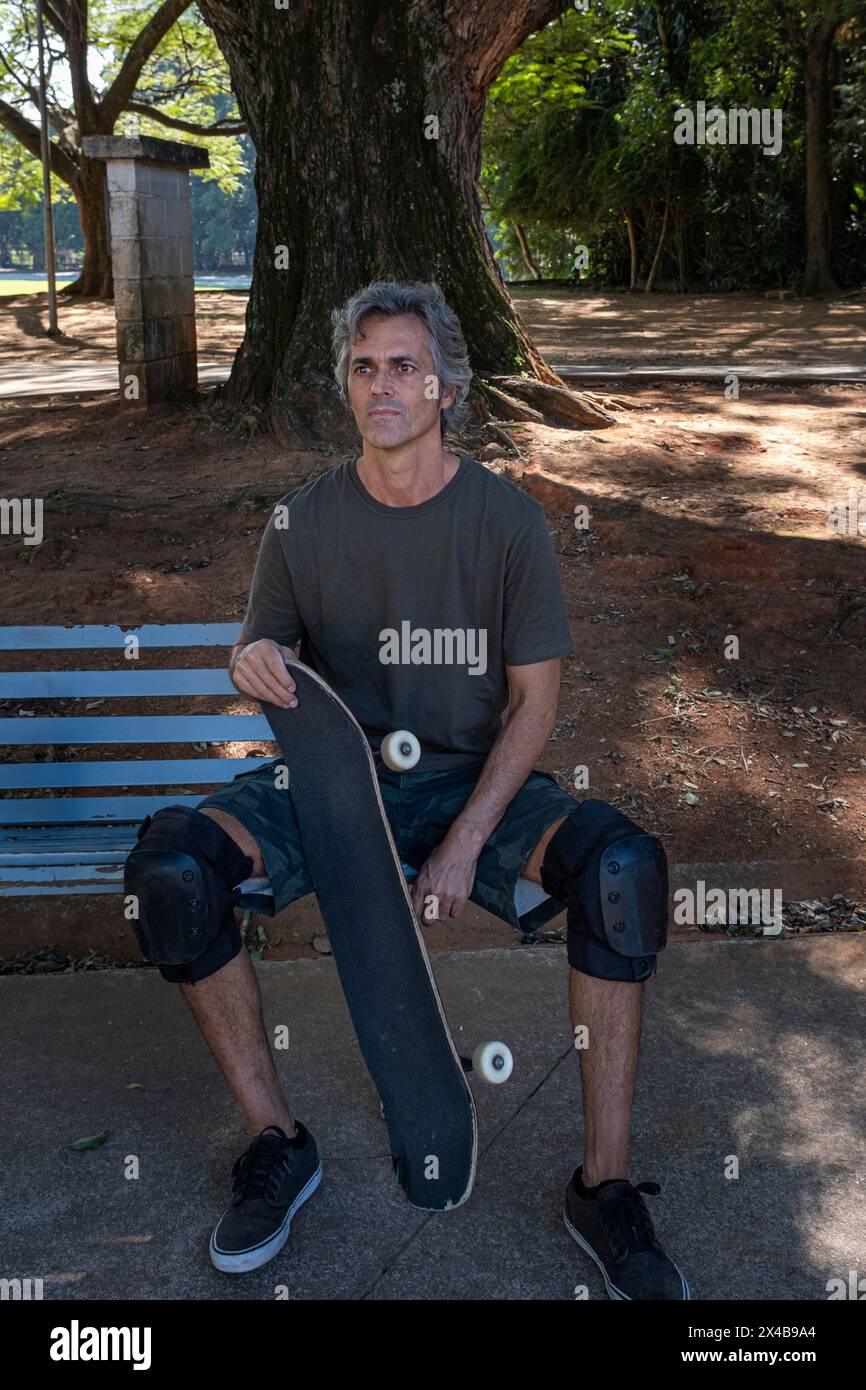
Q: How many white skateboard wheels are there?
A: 2